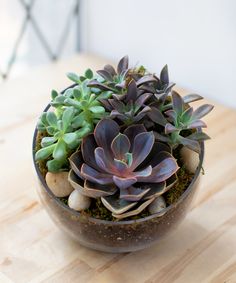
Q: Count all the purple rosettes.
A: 5